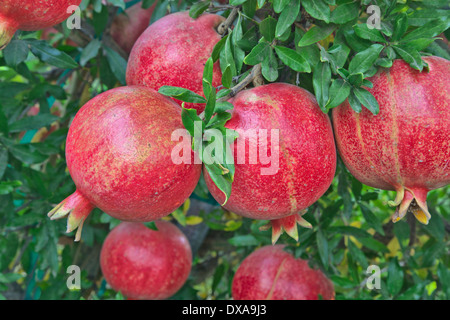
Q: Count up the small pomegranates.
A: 2